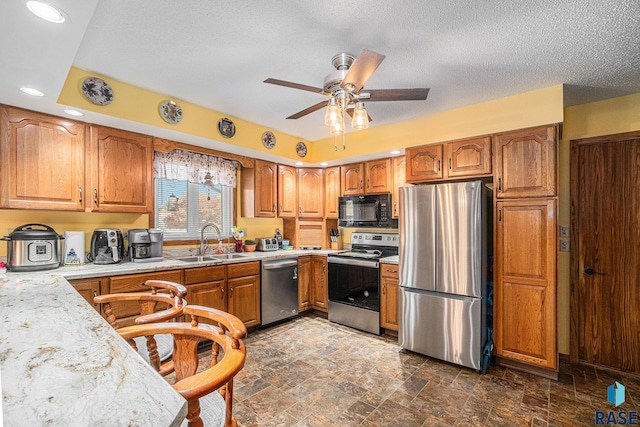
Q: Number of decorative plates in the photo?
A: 5